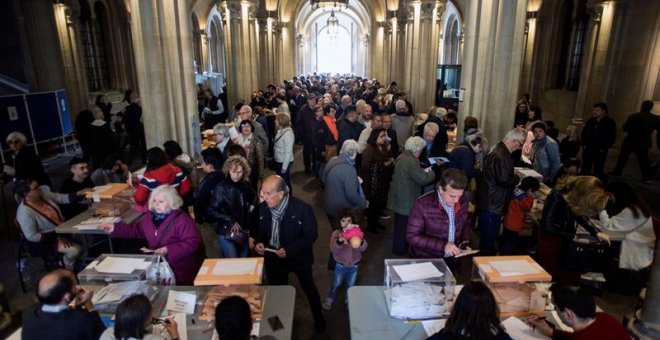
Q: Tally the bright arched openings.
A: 1